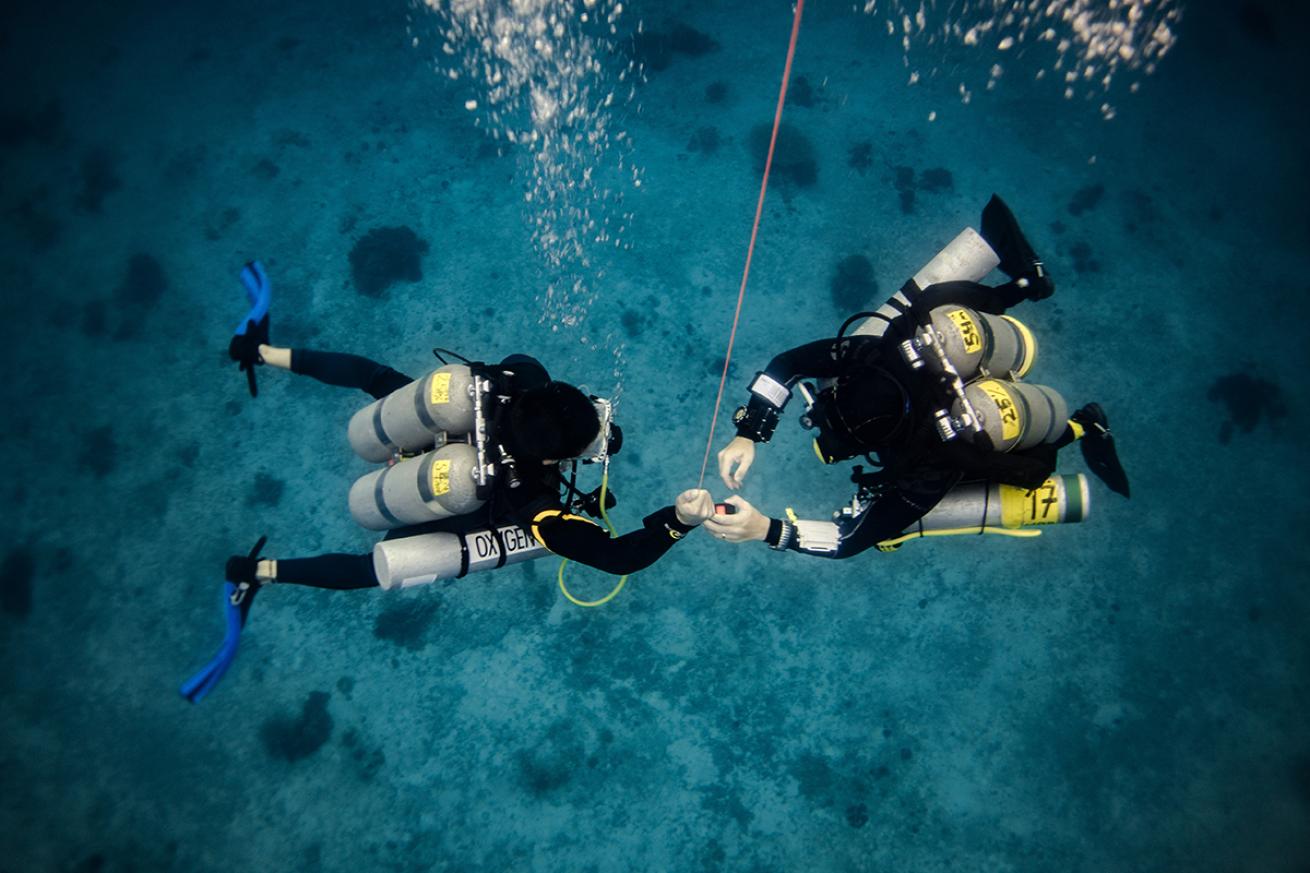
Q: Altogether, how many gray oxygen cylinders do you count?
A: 7